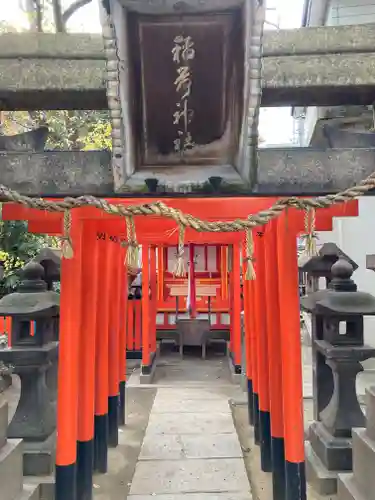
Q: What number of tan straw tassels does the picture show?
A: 5